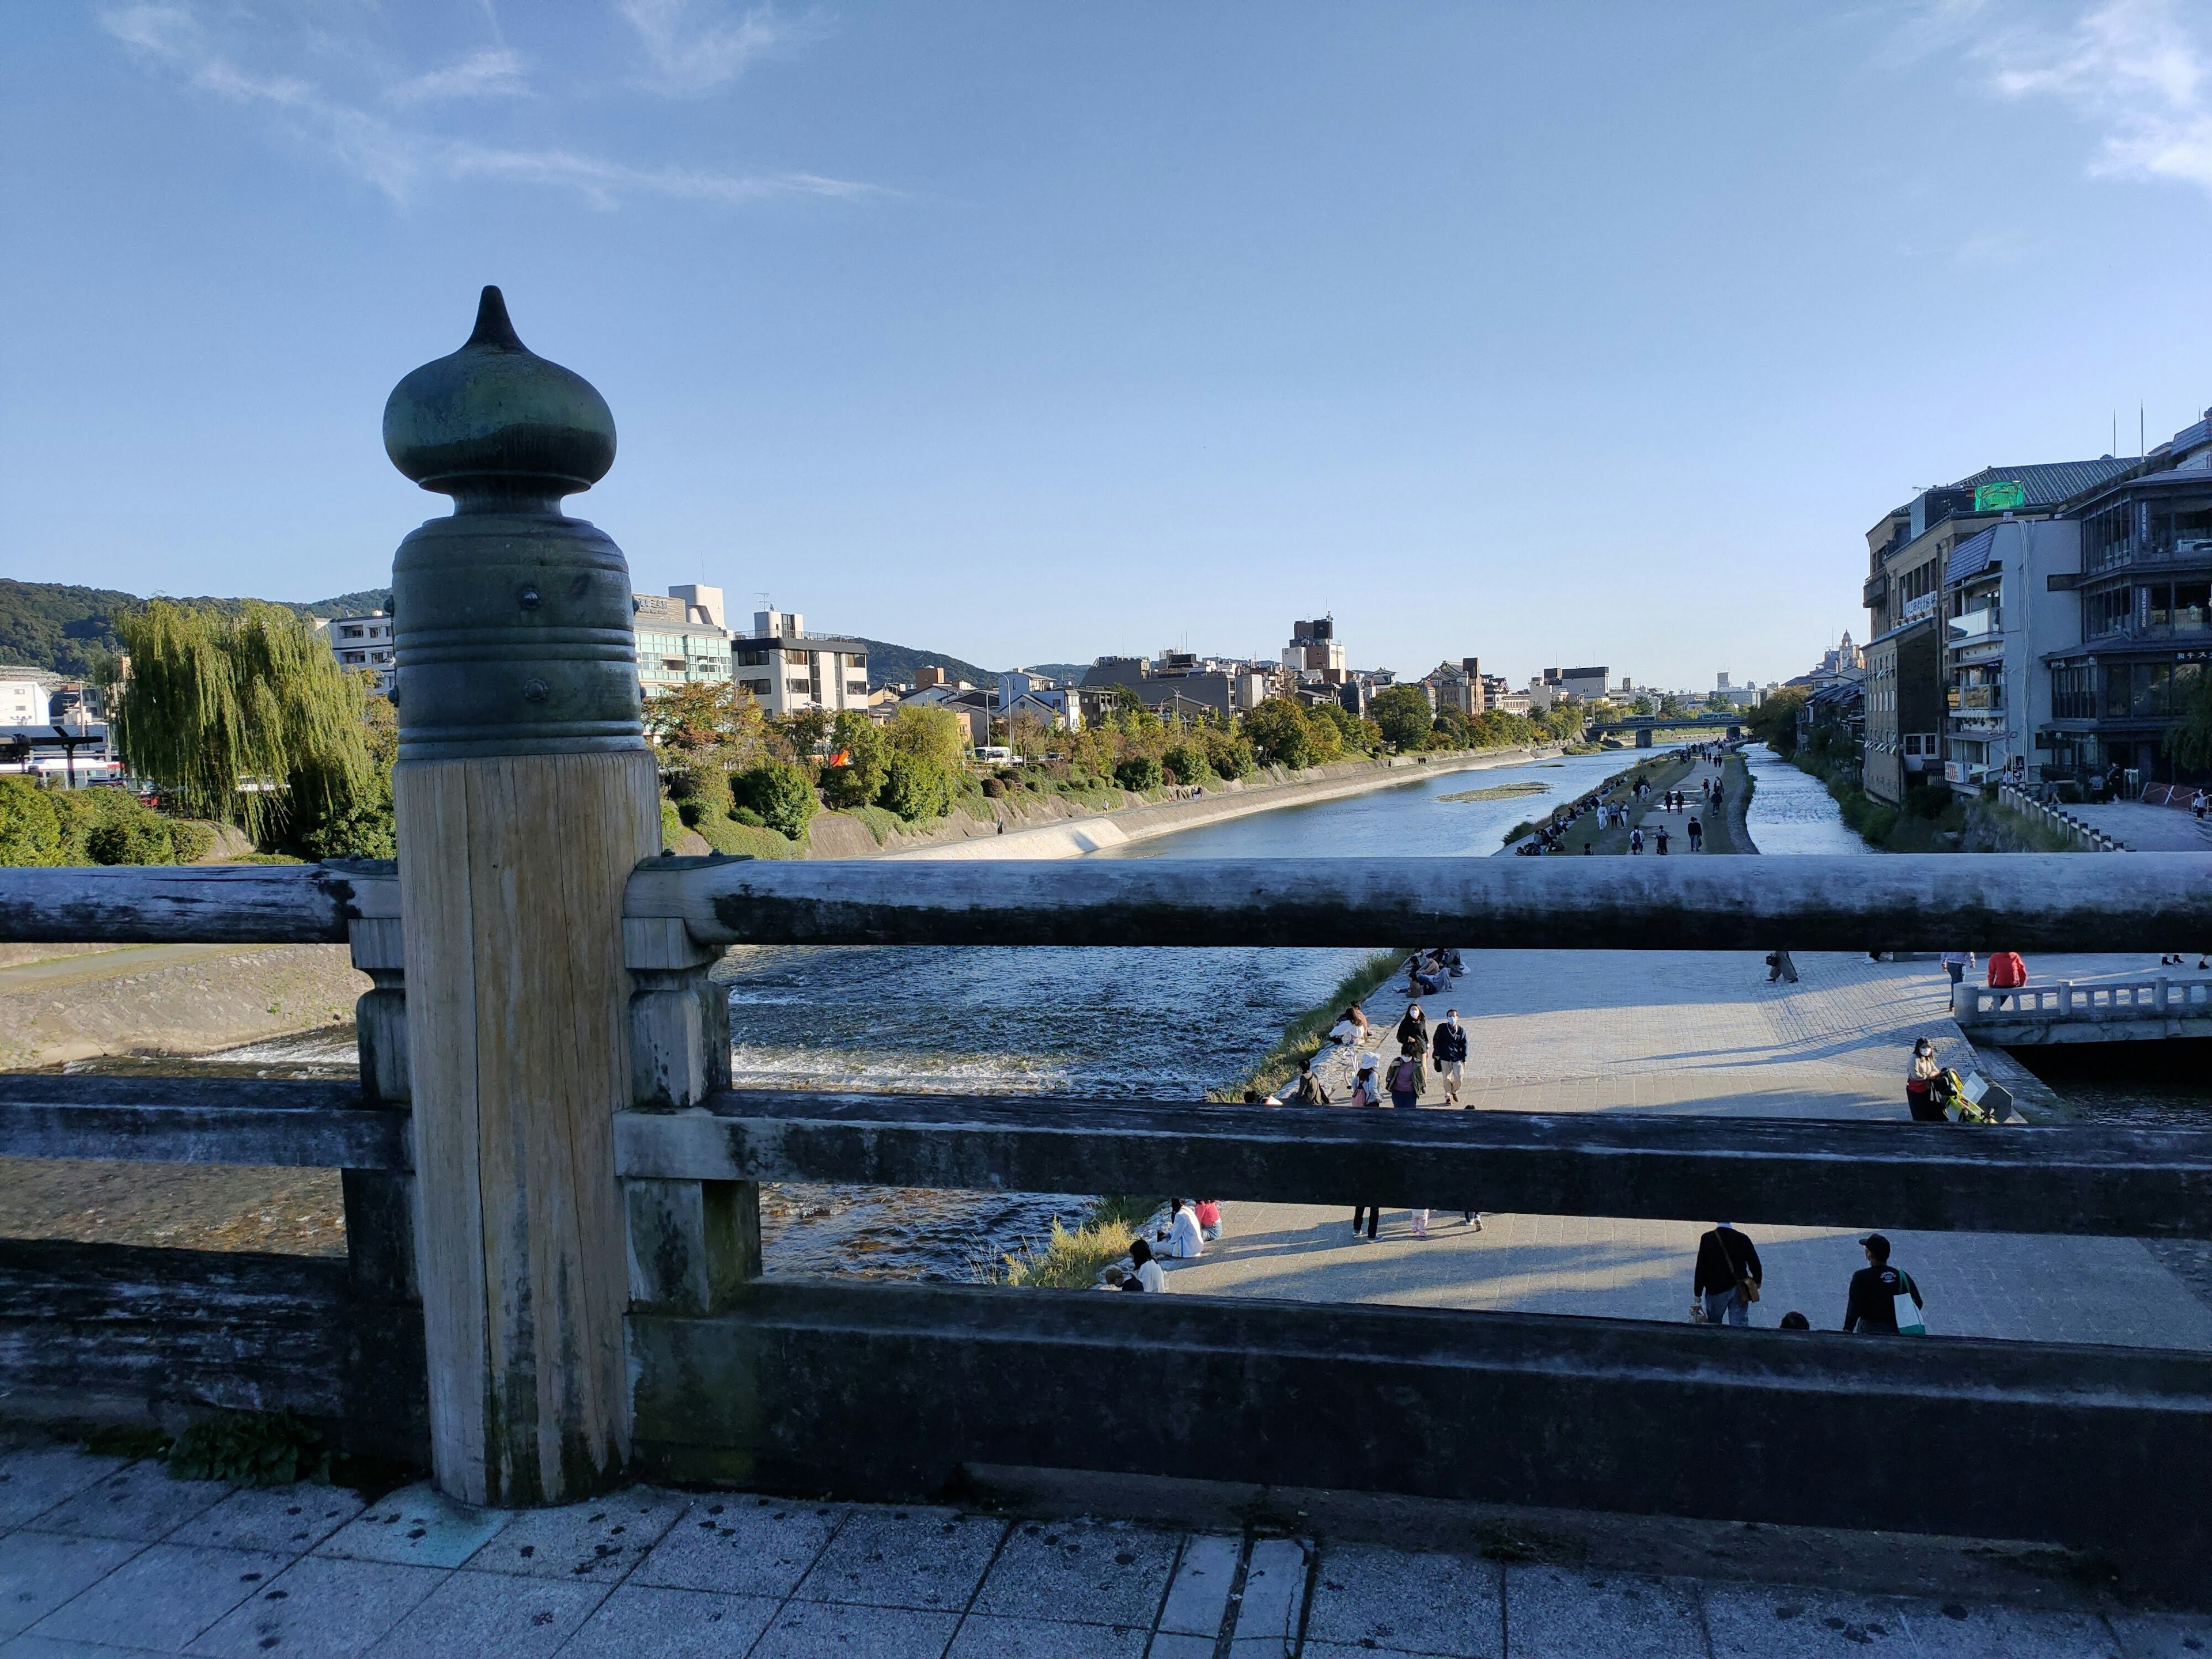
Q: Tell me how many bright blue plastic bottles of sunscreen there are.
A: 0